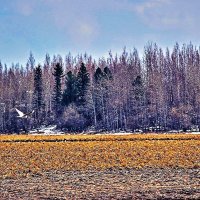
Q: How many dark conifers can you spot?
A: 7